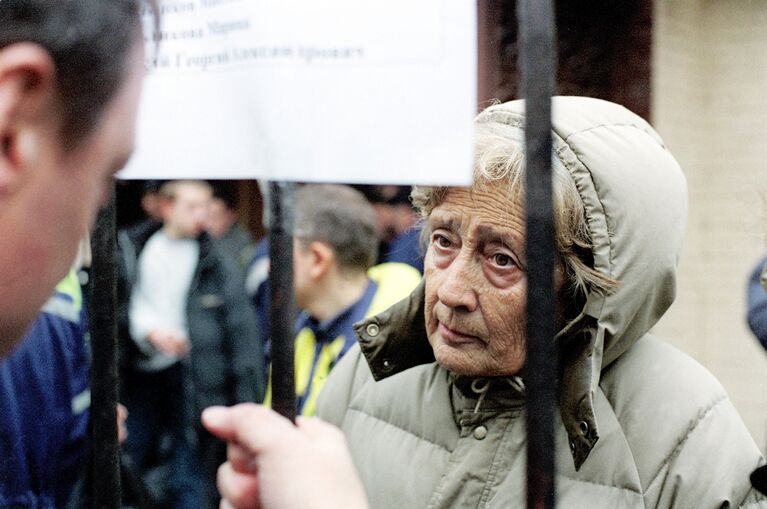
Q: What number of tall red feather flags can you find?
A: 0